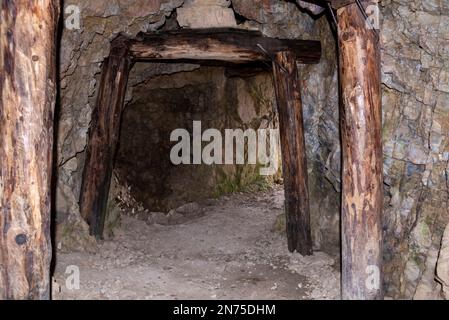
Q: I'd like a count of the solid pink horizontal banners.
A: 0